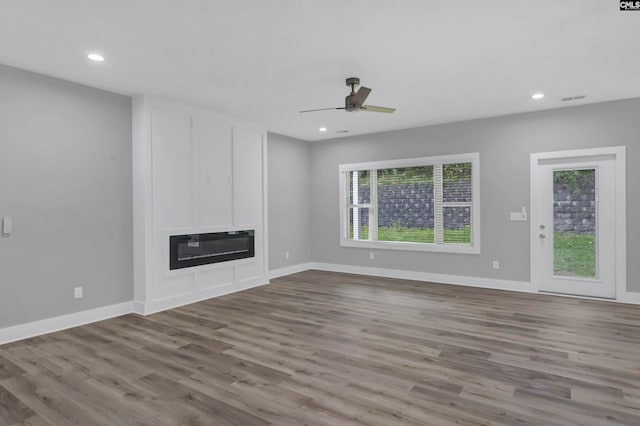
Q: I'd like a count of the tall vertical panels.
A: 3